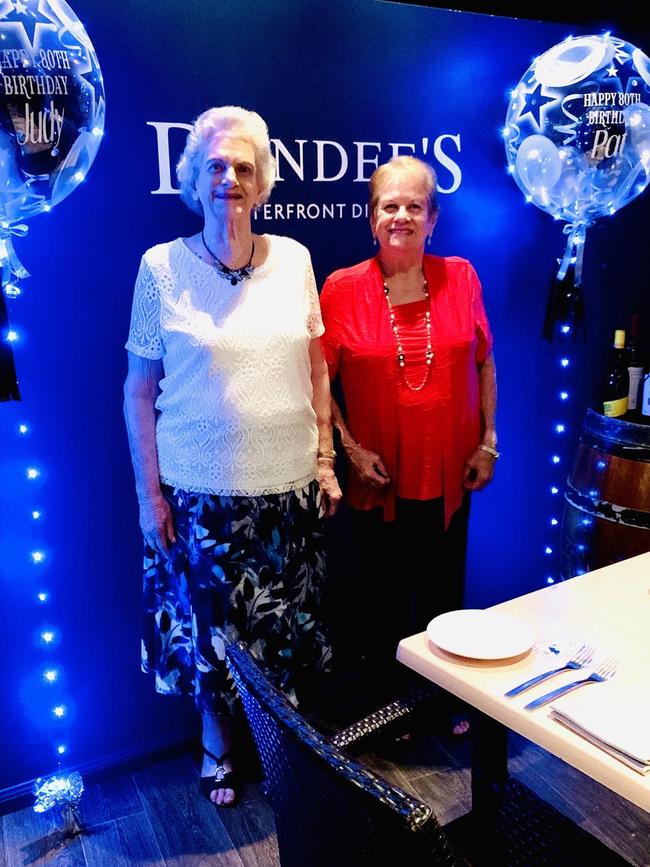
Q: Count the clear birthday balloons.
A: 2